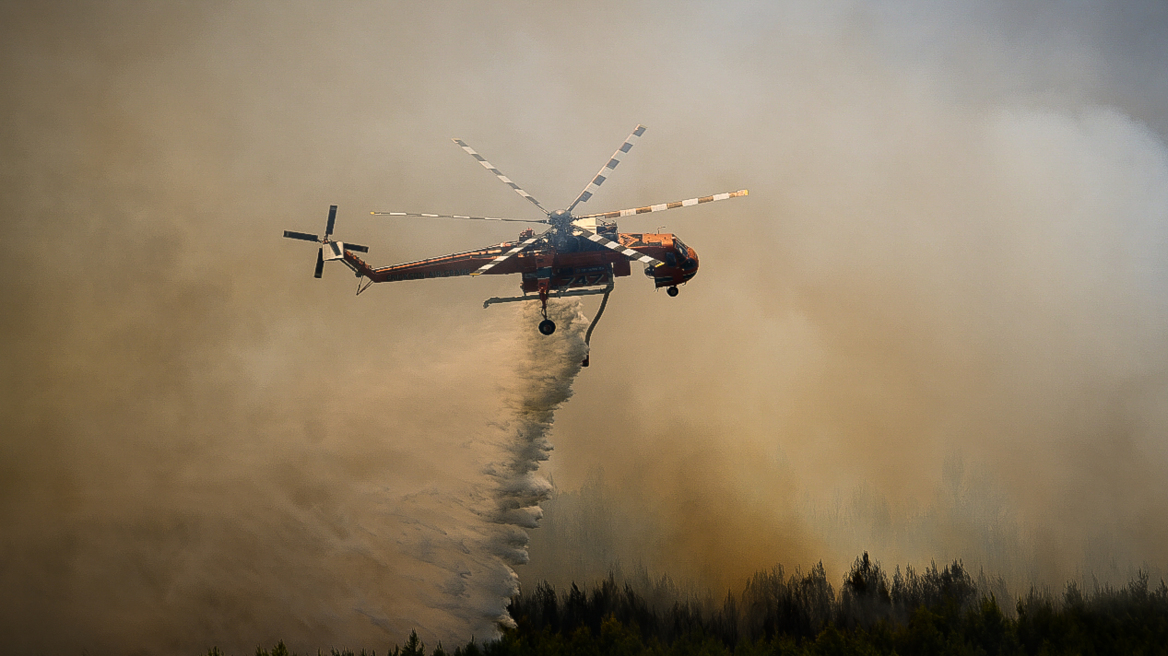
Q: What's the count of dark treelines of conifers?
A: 1